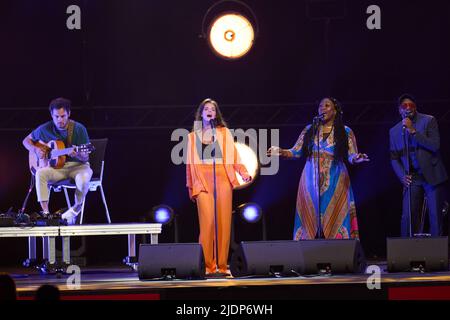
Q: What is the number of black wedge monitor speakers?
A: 4